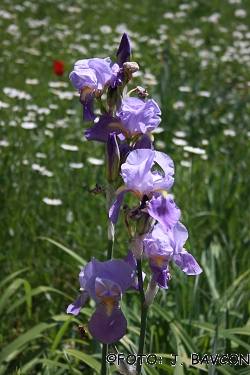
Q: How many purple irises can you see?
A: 5